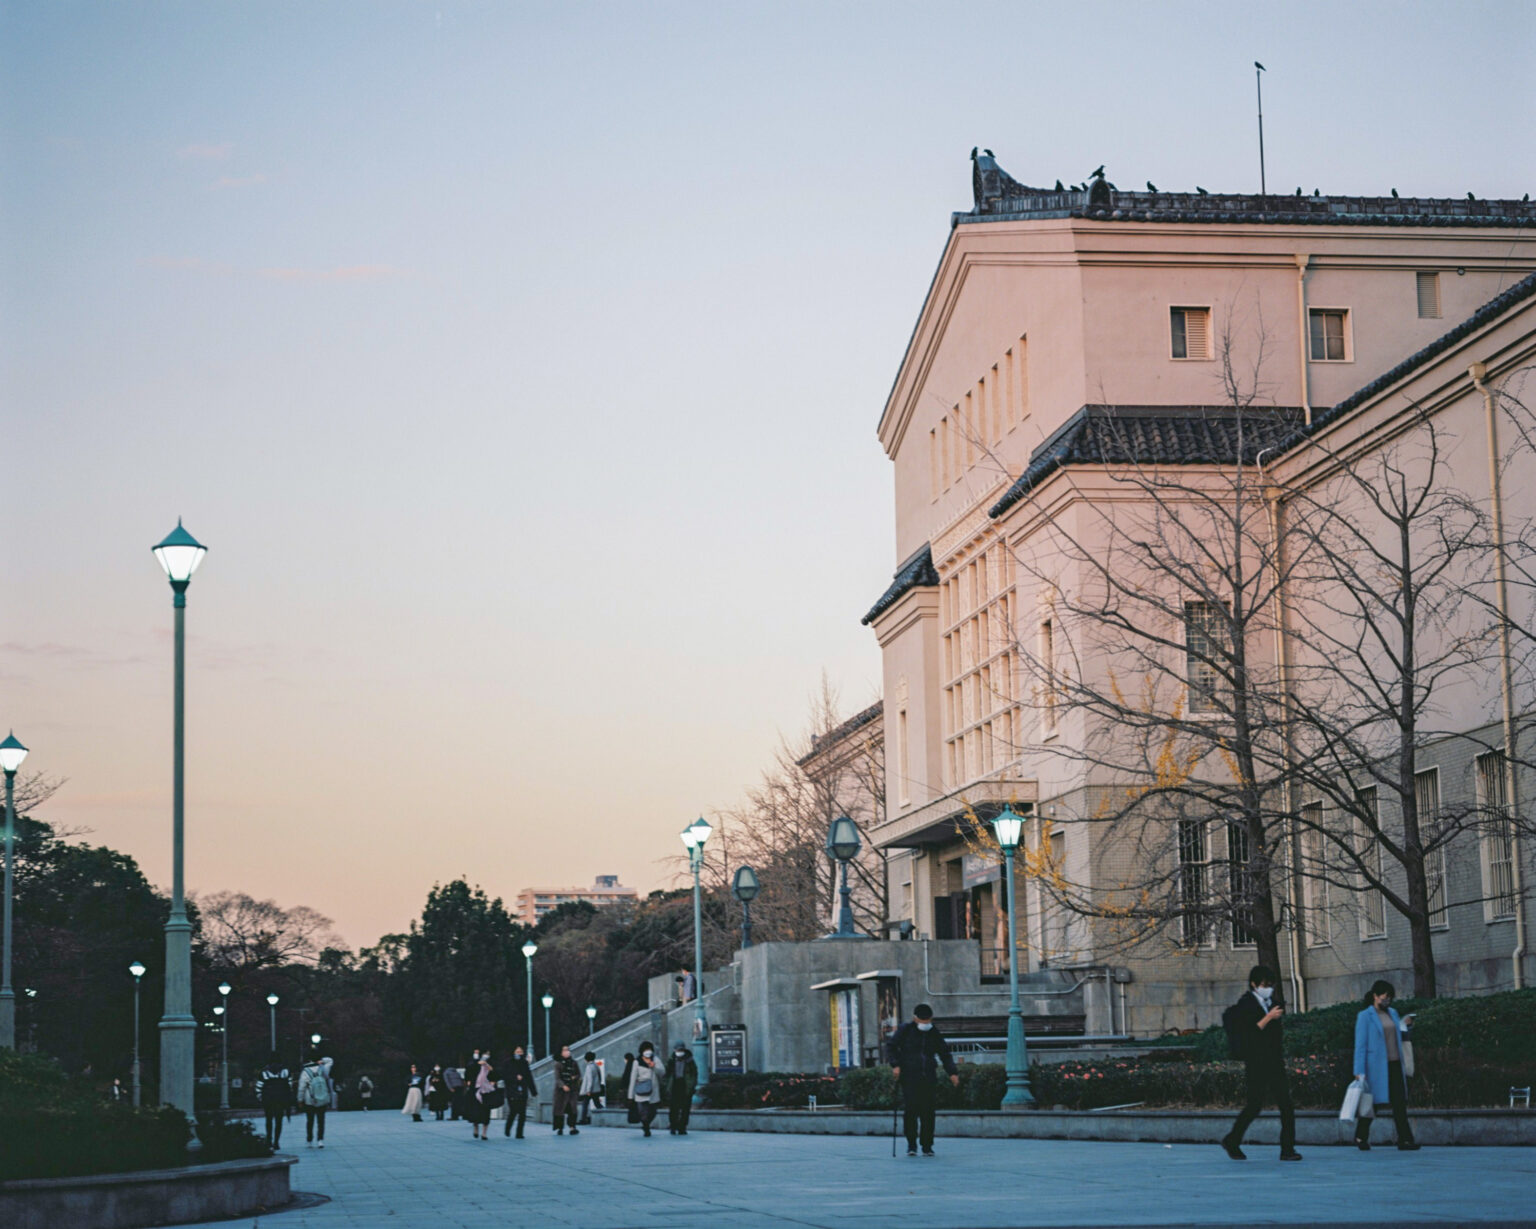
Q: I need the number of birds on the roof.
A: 15